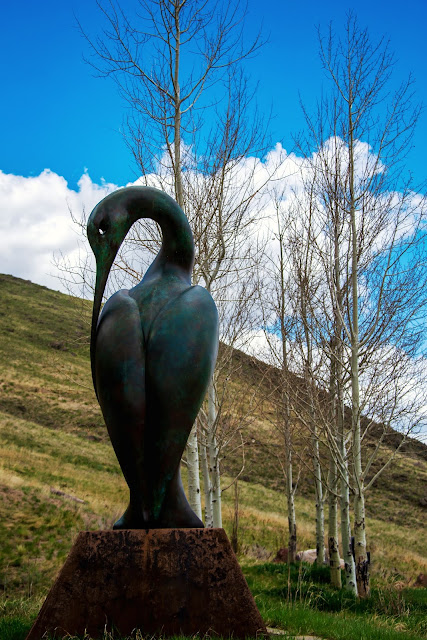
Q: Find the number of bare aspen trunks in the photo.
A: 8